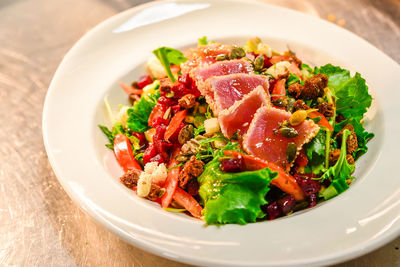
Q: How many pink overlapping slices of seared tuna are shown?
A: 5